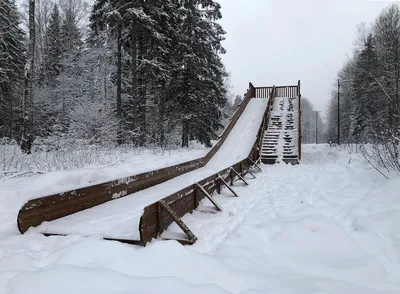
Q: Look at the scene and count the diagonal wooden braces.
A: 6